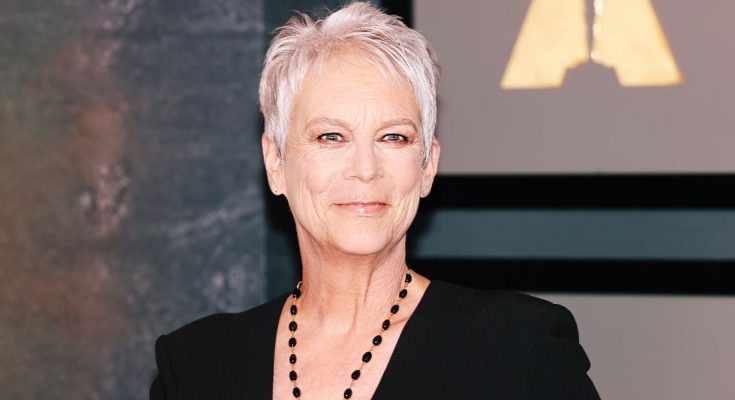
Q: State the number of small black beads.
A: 15